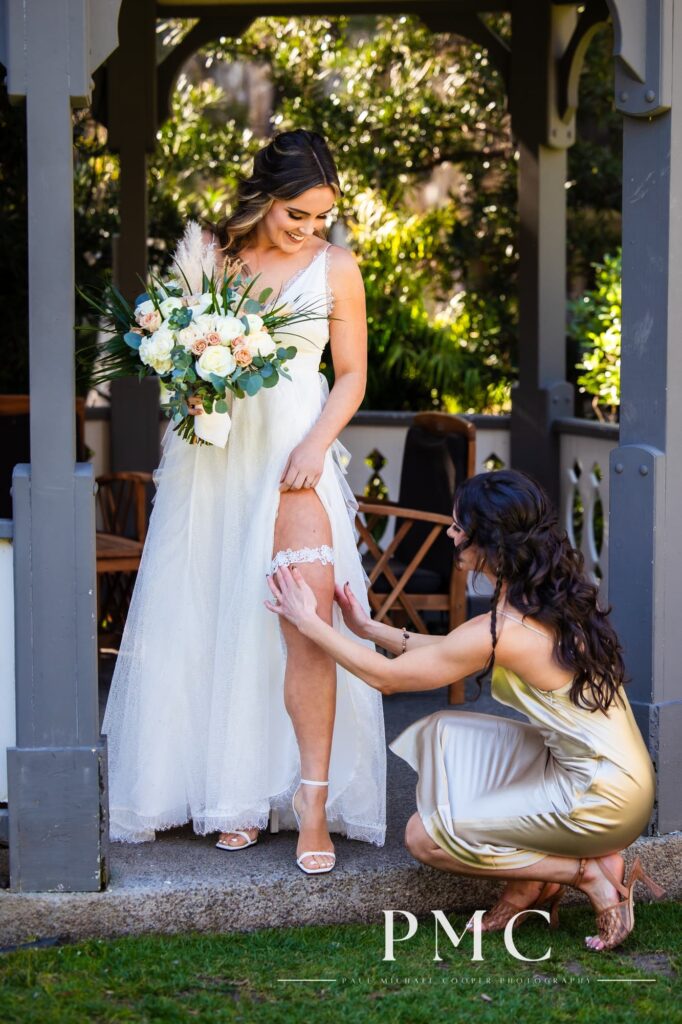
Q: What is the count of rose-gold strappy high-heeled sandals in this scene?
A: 2